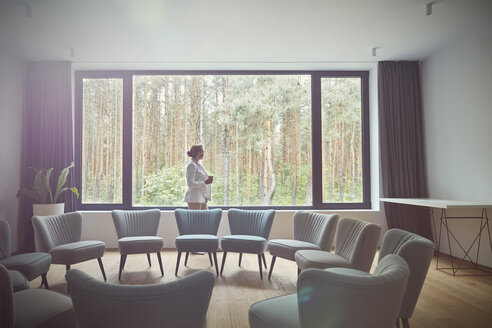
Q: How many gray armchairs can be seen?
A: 12